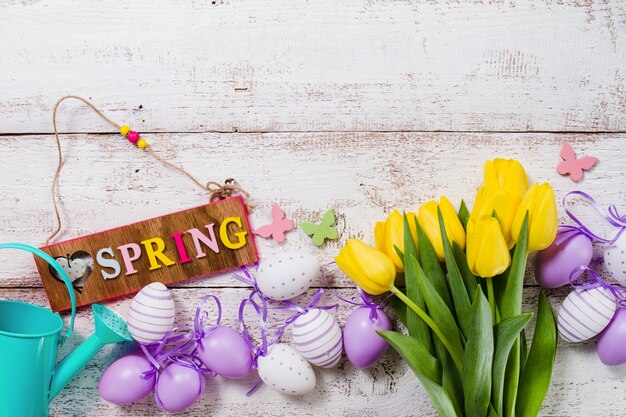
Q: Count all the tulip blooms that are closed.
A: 7